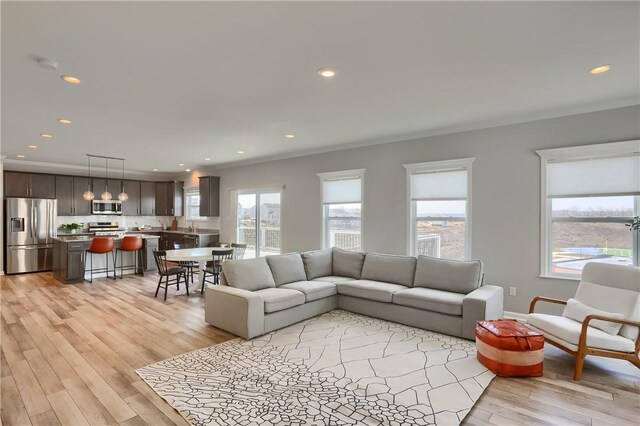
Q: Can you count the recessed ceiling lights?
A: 13